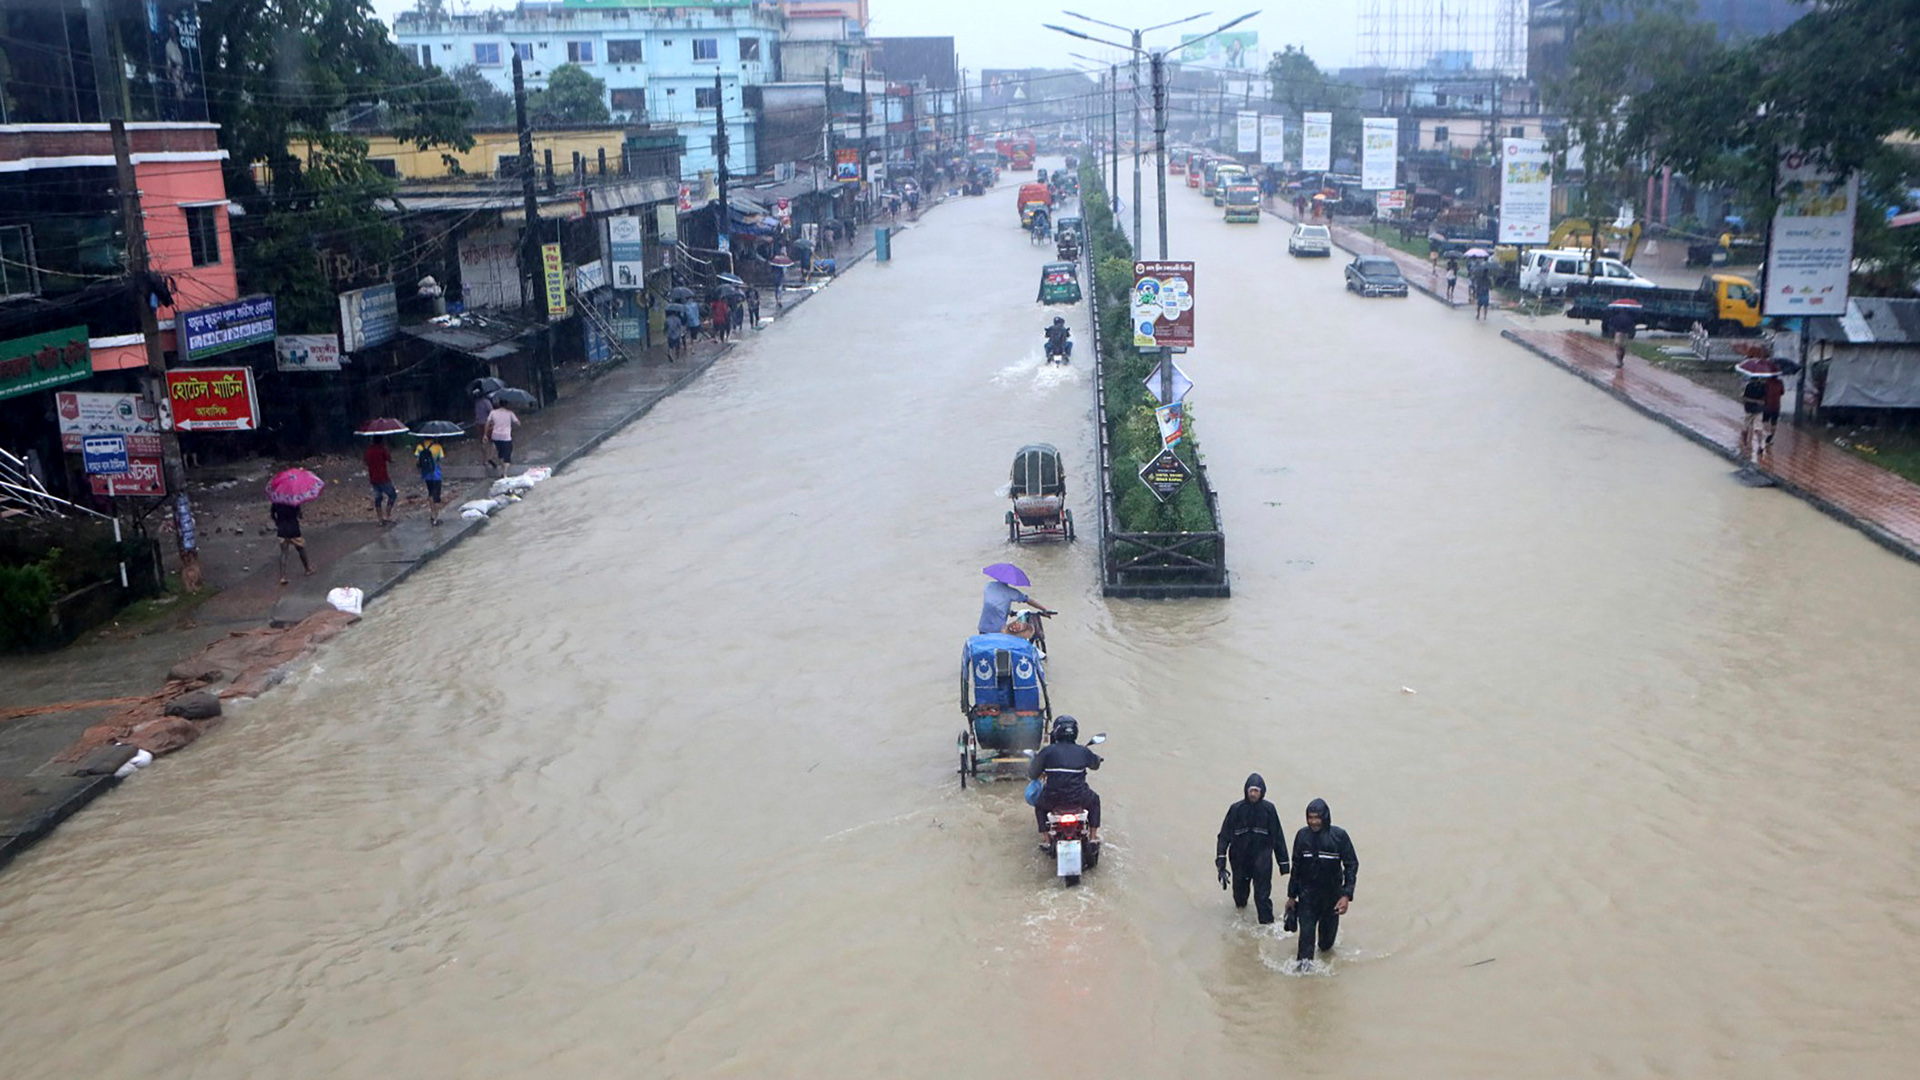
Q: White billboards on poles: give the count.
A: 6